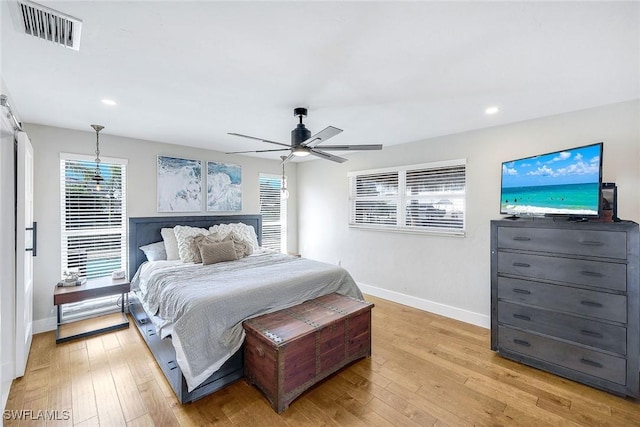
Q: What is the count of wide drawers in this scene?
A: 5